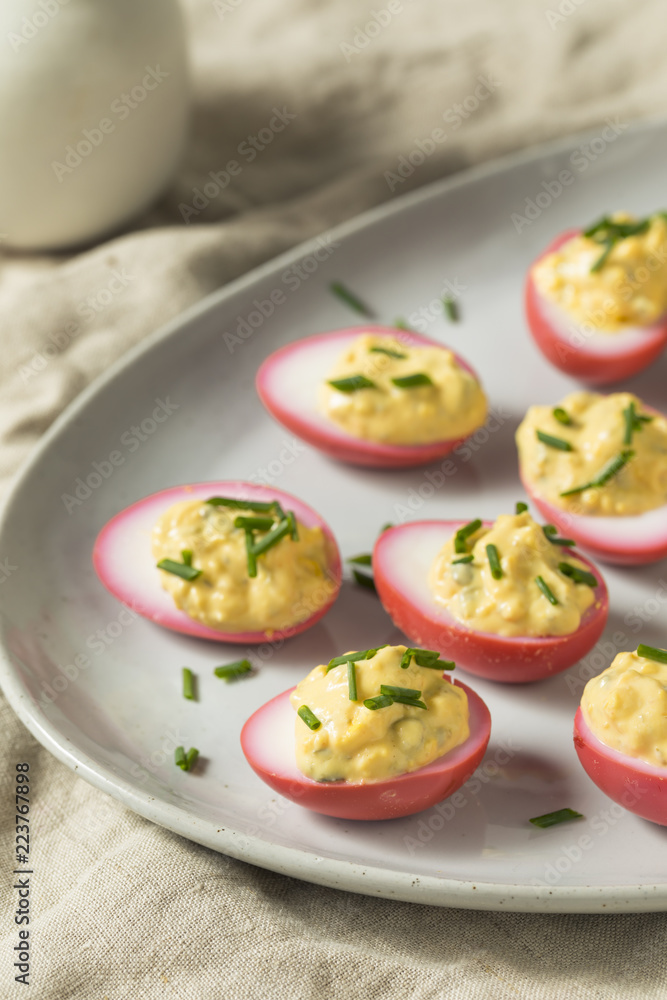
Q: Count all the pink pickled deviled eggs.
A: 7